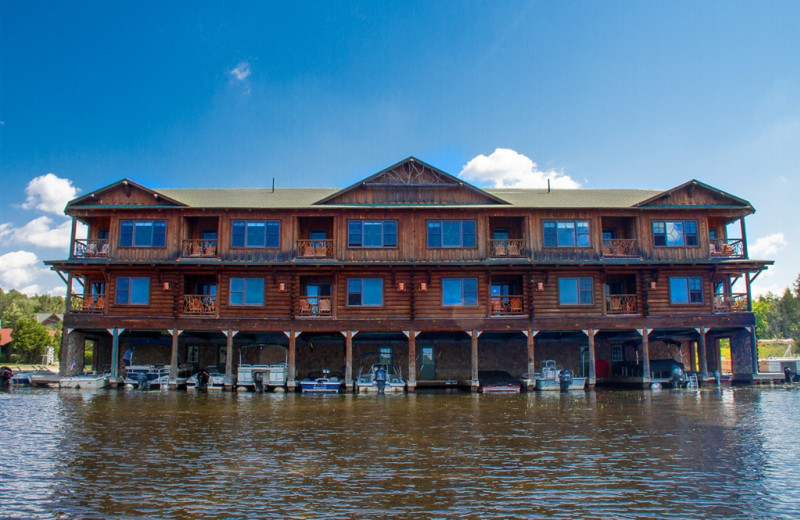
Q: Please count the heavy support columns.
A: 13